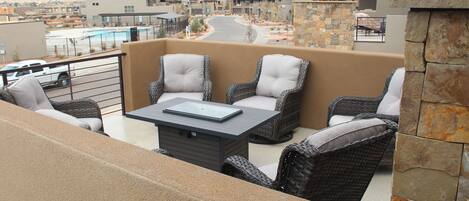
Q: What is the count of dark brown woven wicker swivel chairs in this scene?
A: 5